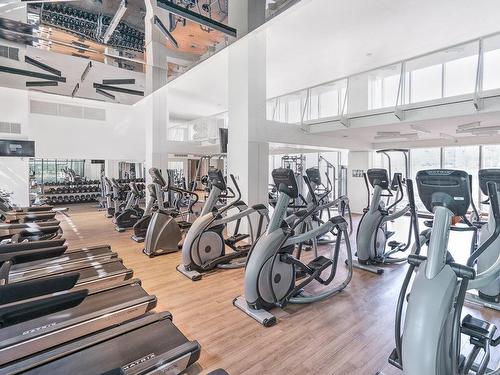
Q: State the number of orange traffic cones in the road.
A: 0